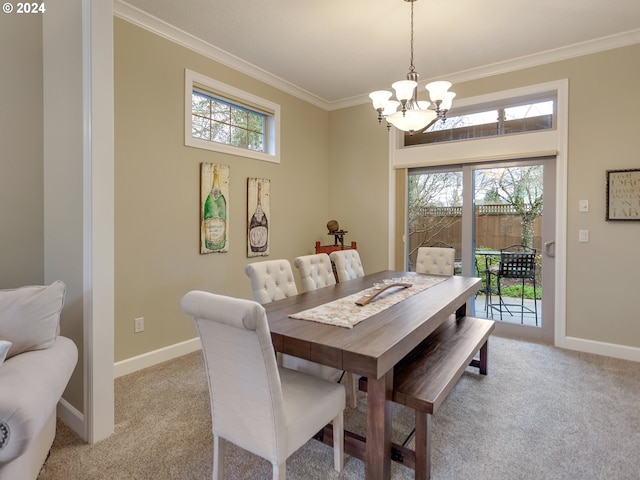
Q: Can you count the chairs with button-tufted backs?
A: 4